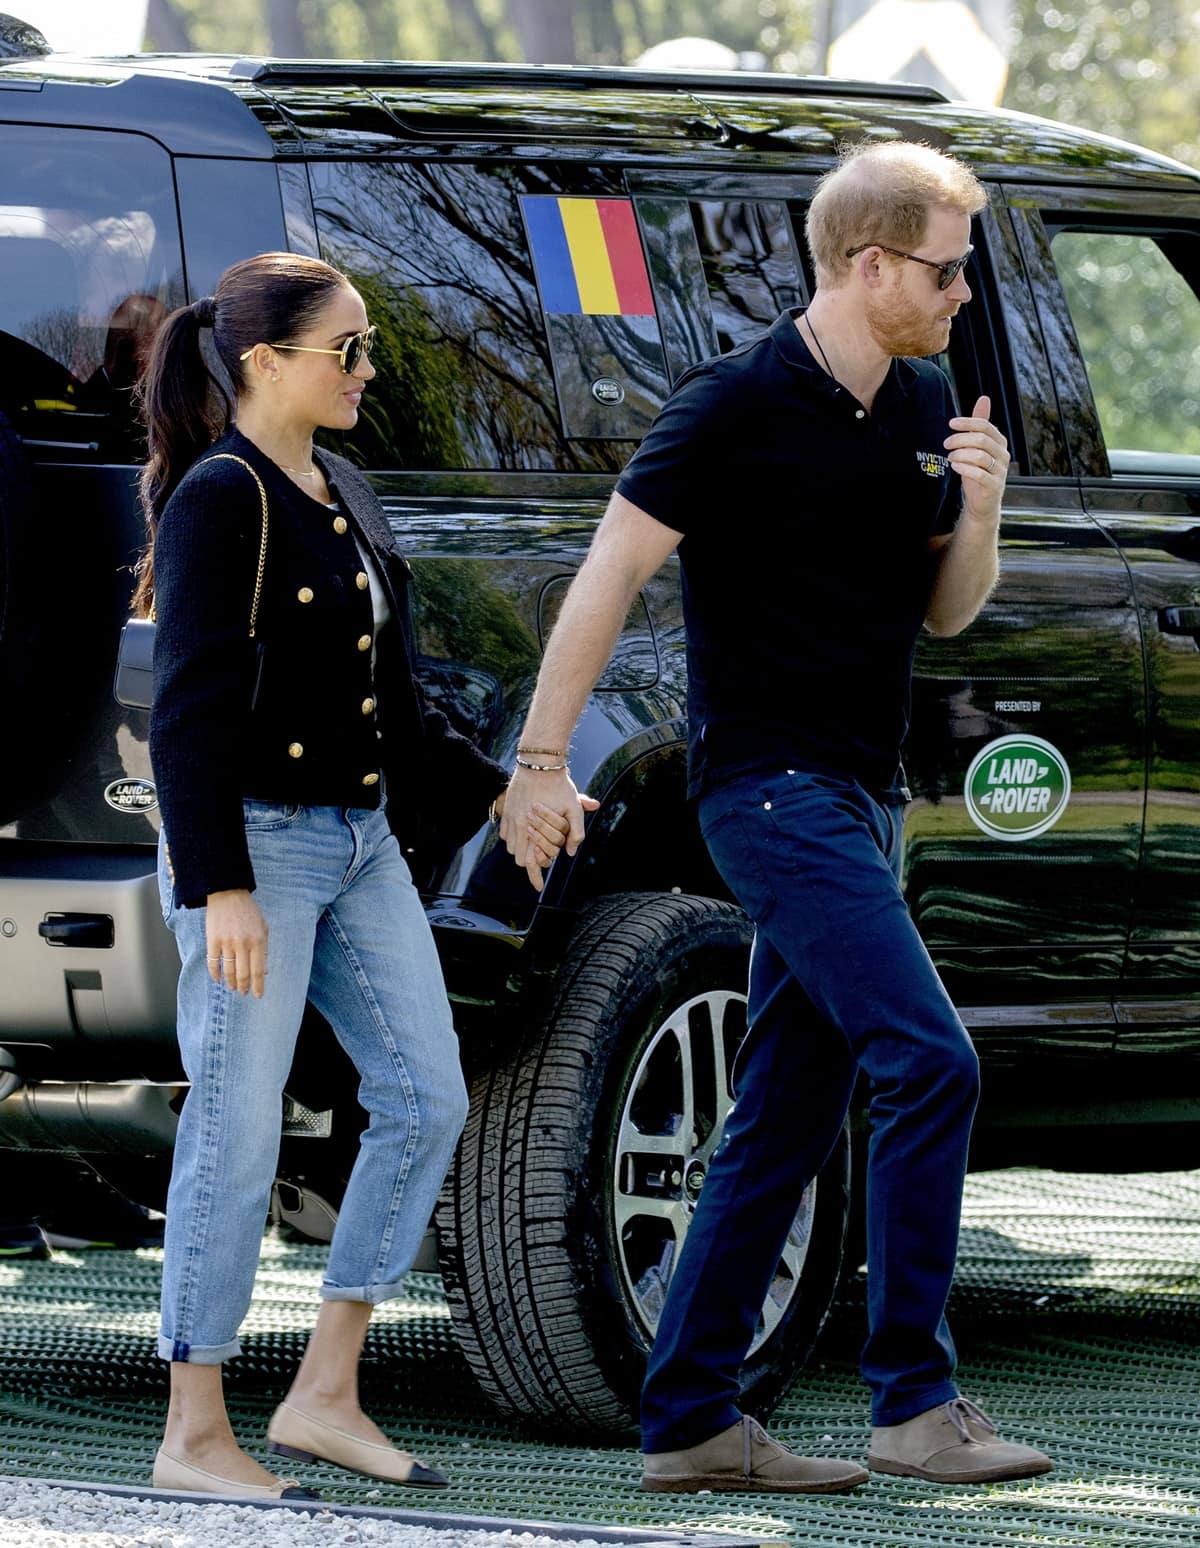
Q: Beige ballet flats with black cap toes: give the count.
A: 2